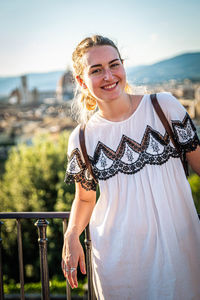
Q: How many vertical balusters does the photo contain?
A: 5